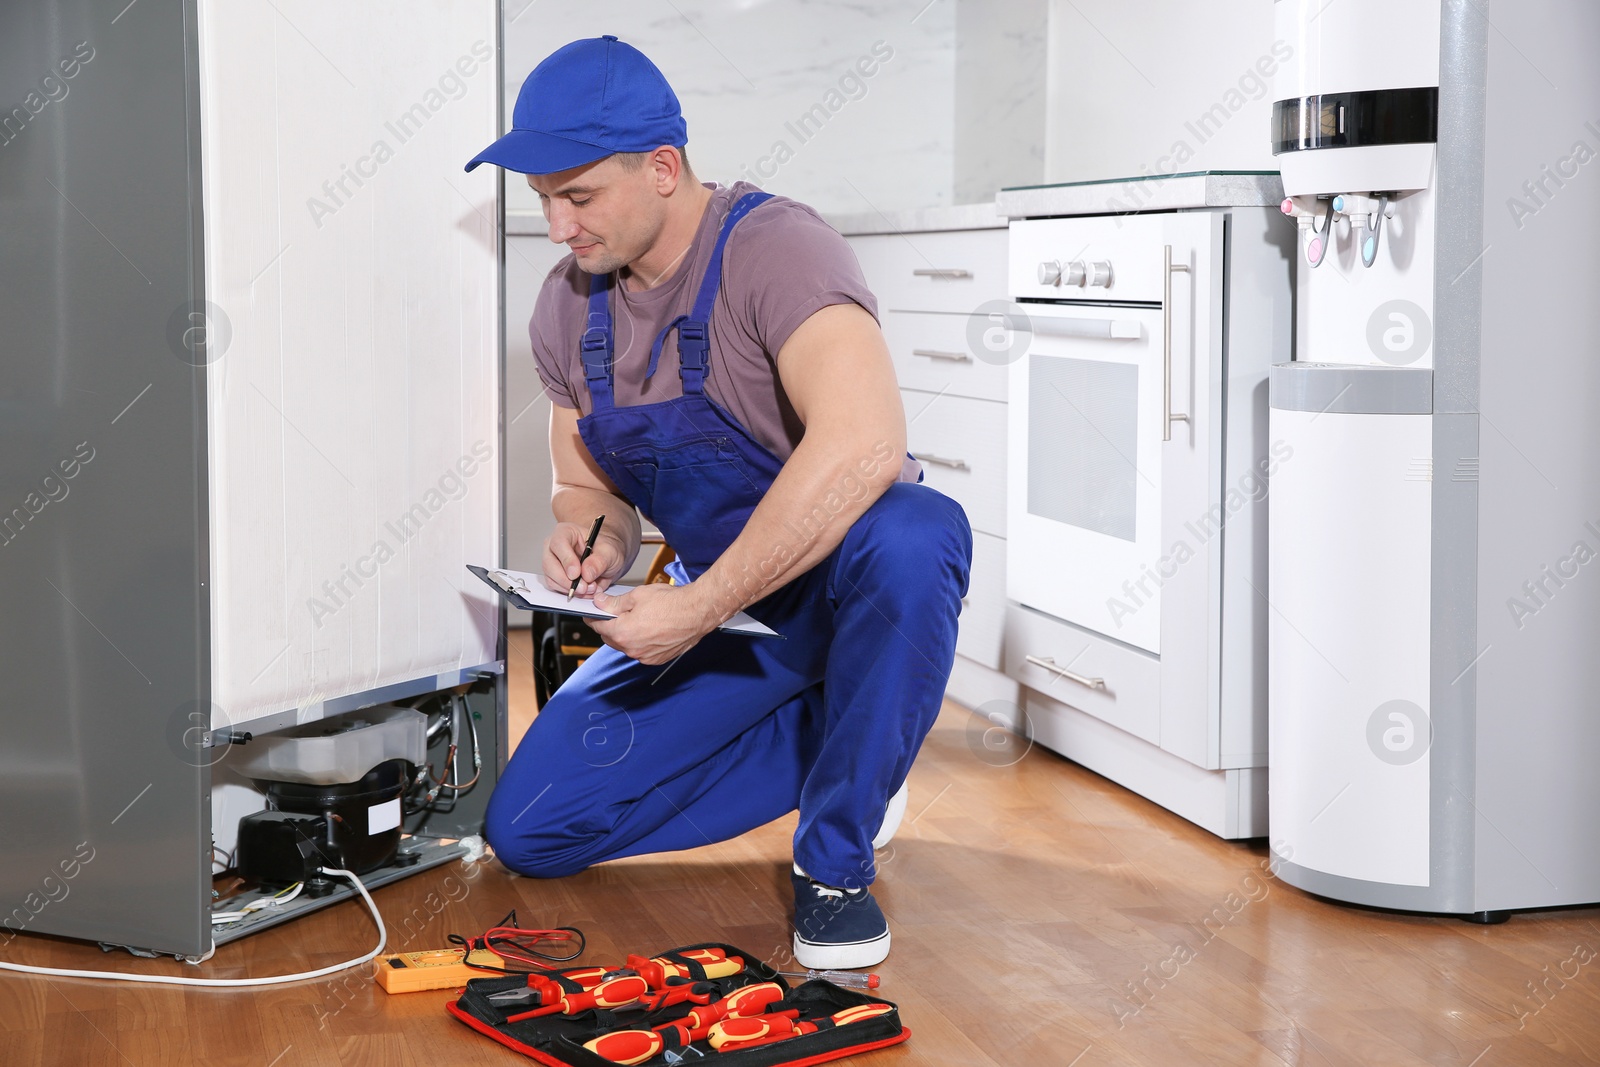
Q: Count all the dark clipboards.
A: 1